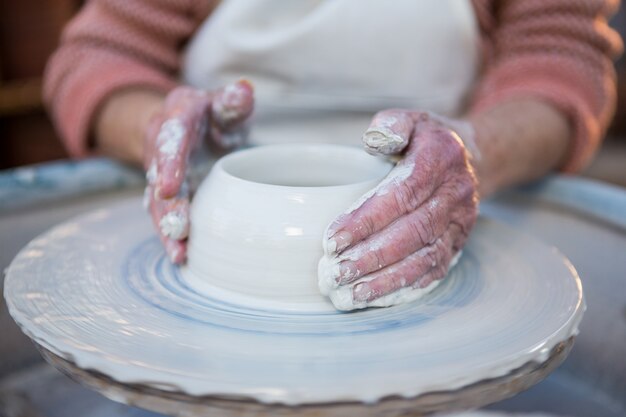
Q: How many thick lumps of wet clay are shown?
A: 1